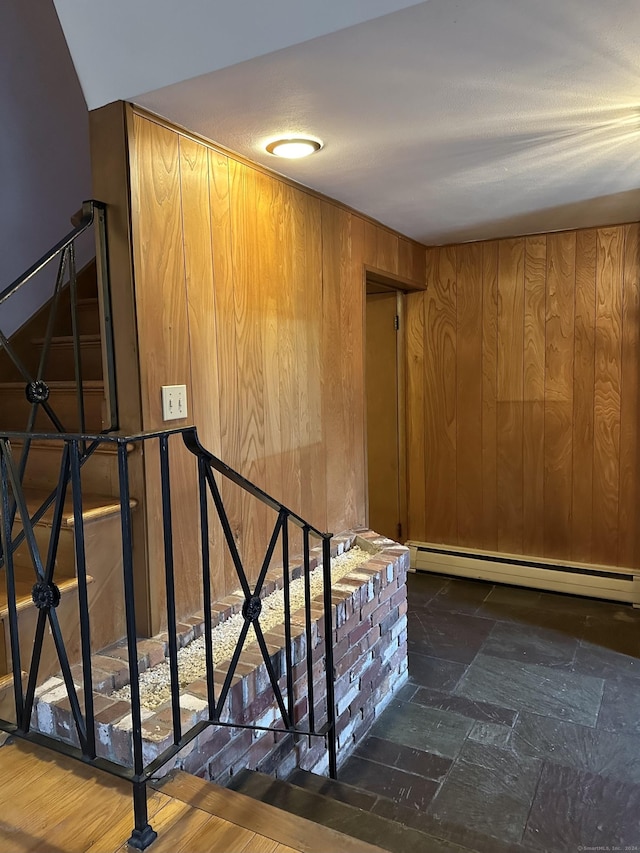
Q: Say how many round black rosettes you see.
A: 3